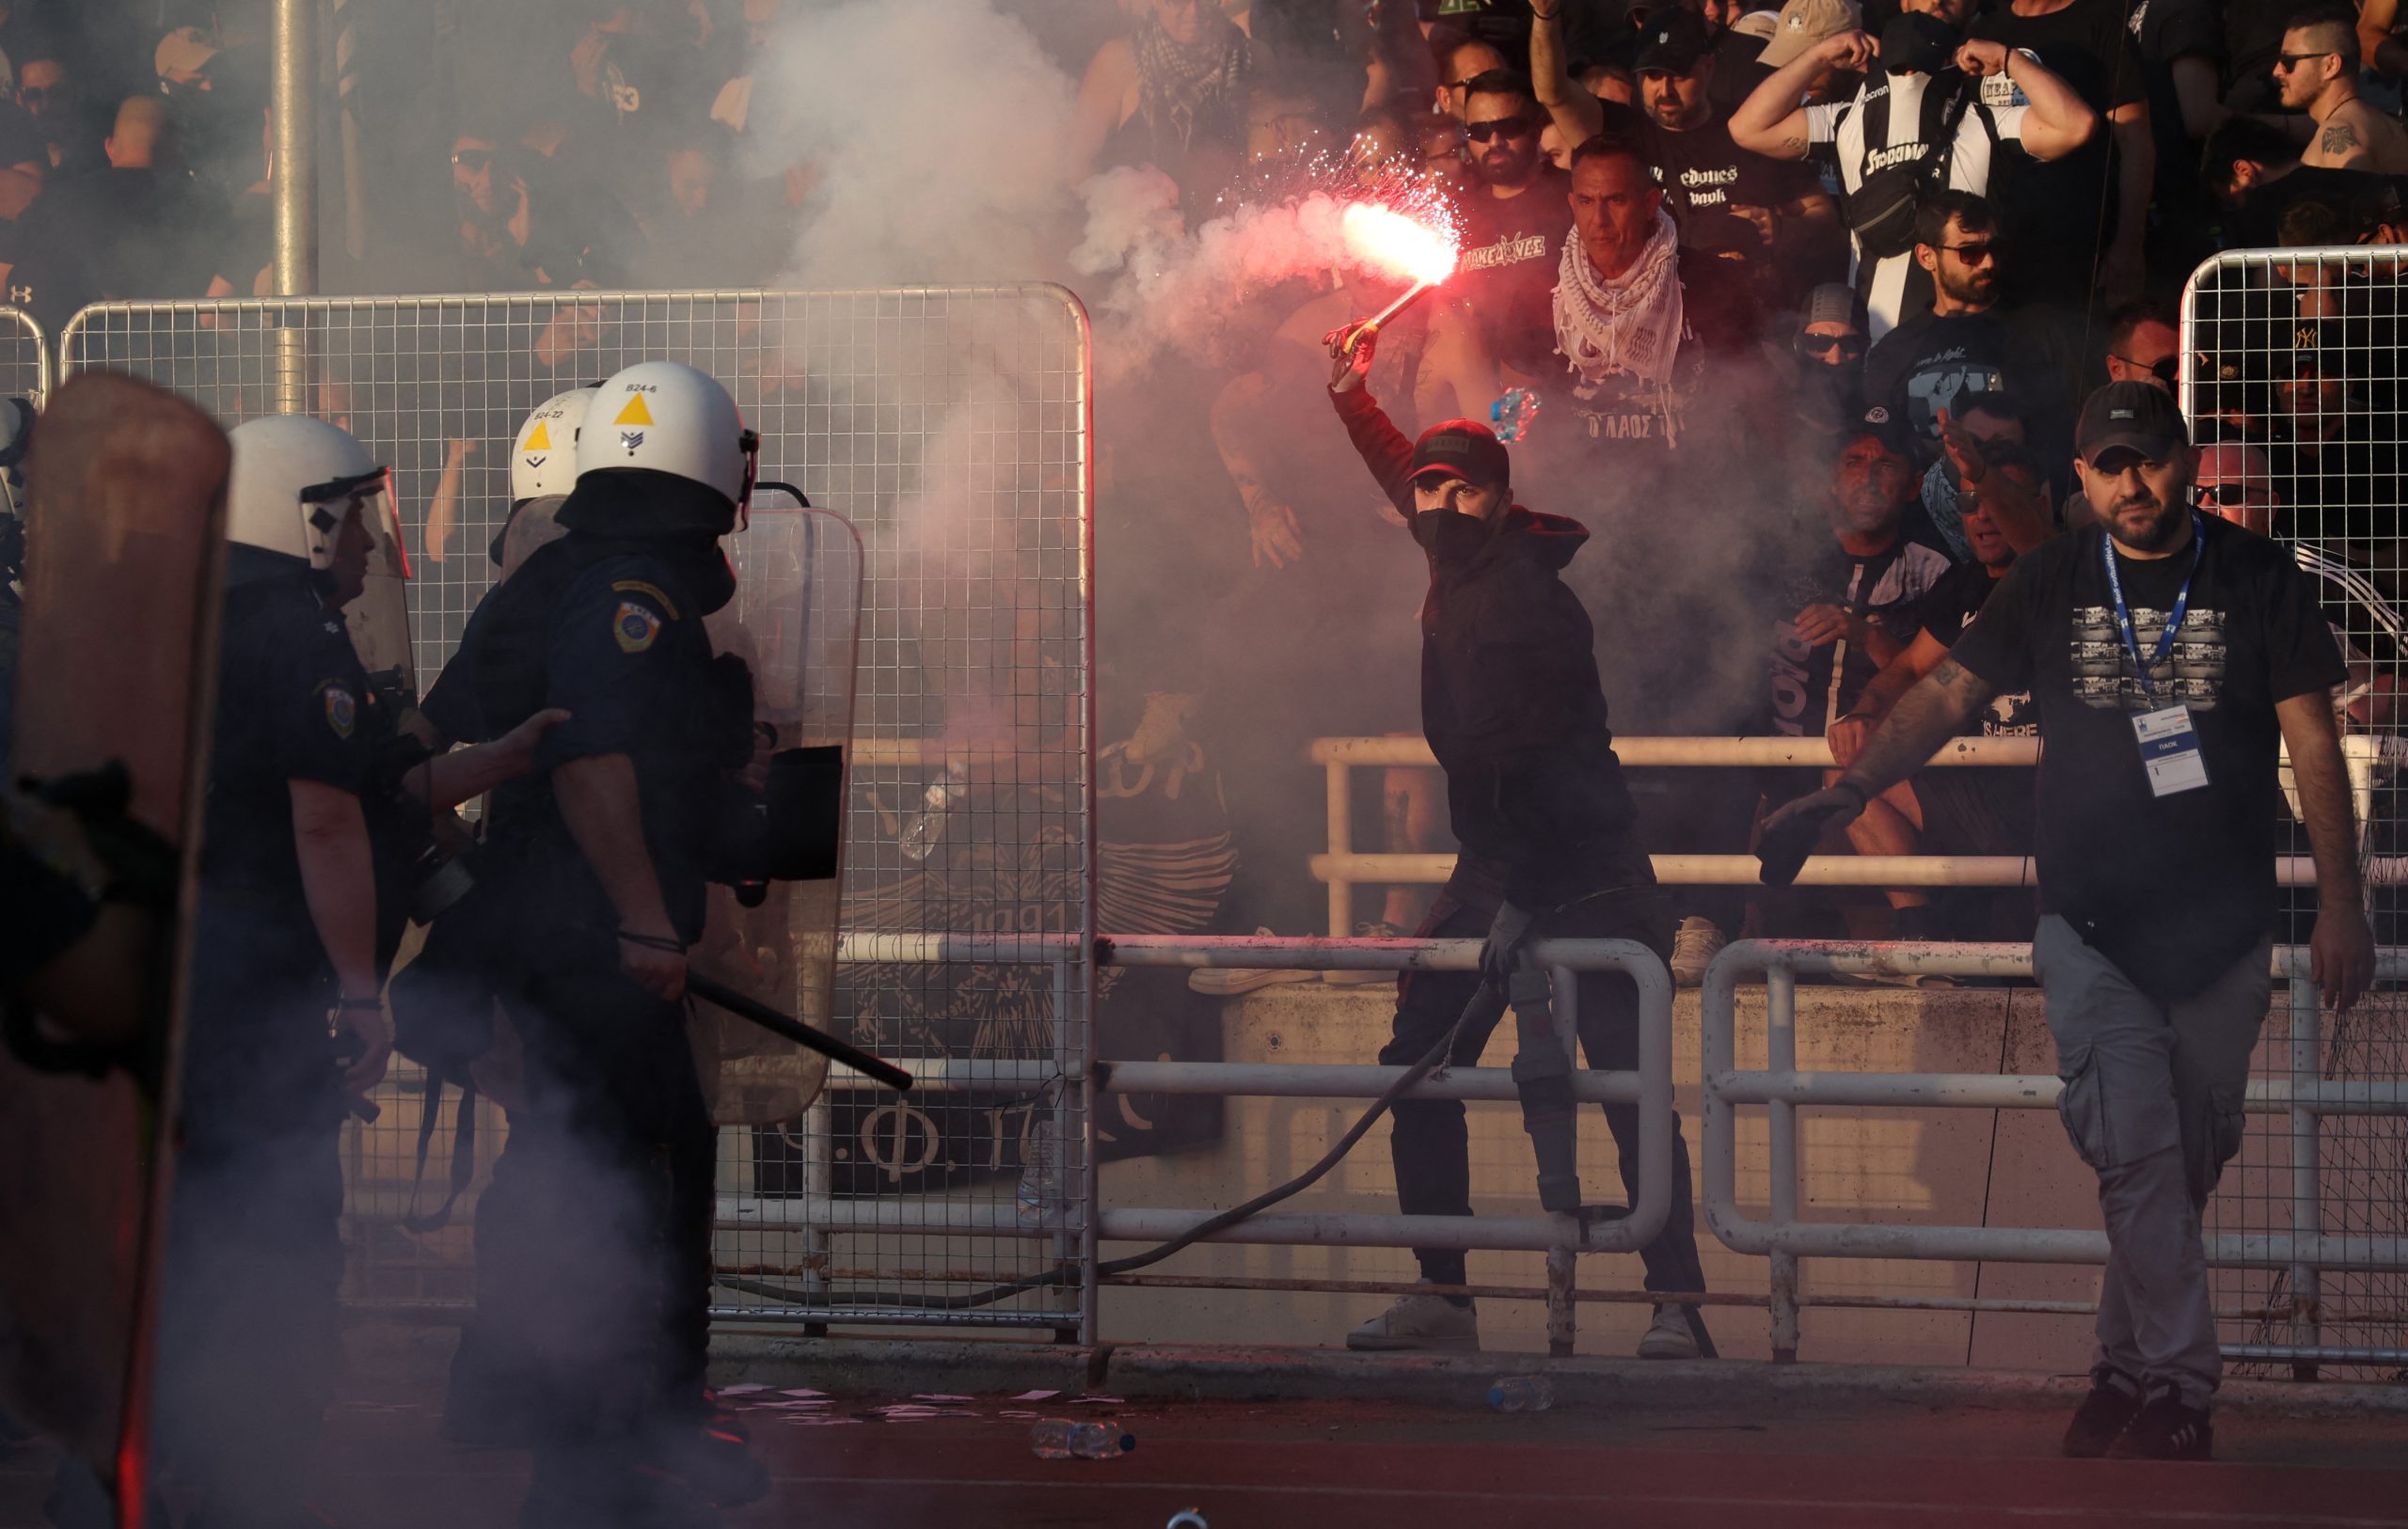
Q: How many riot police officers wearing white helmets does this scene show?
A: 3